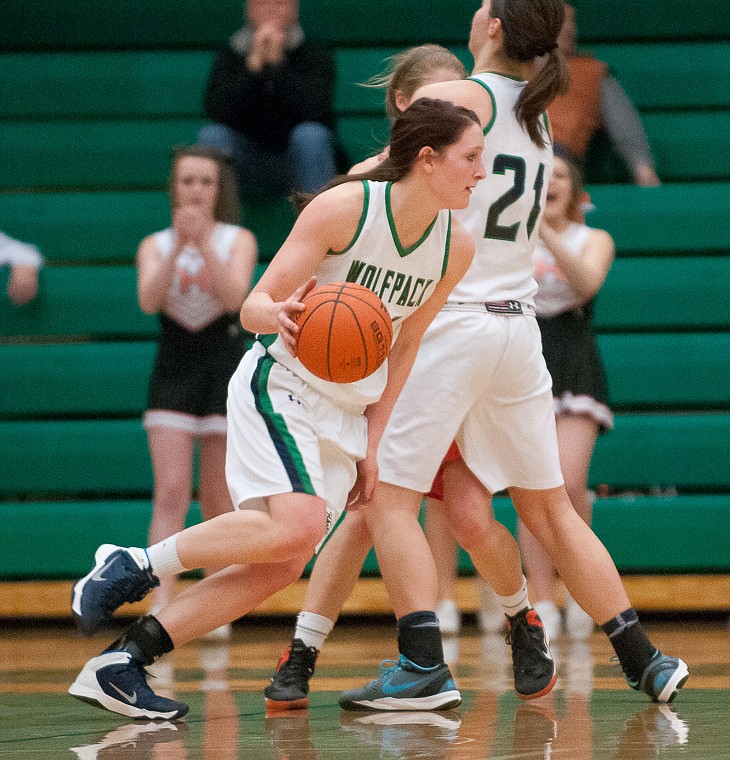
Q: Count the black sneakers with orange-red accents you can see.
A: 2